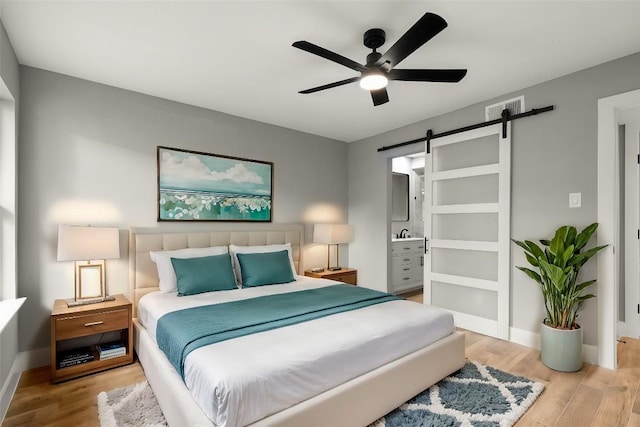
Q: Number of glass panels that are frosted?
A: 5